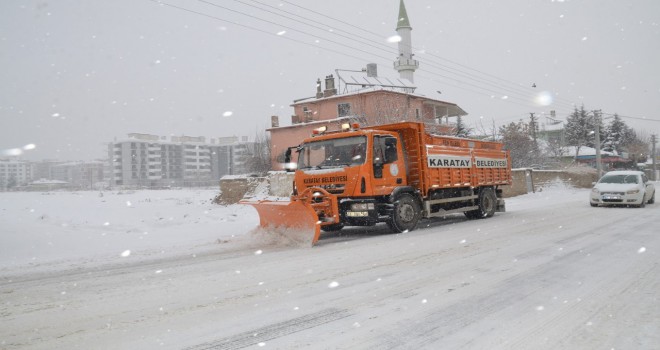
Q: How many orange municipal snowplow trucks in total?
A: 1